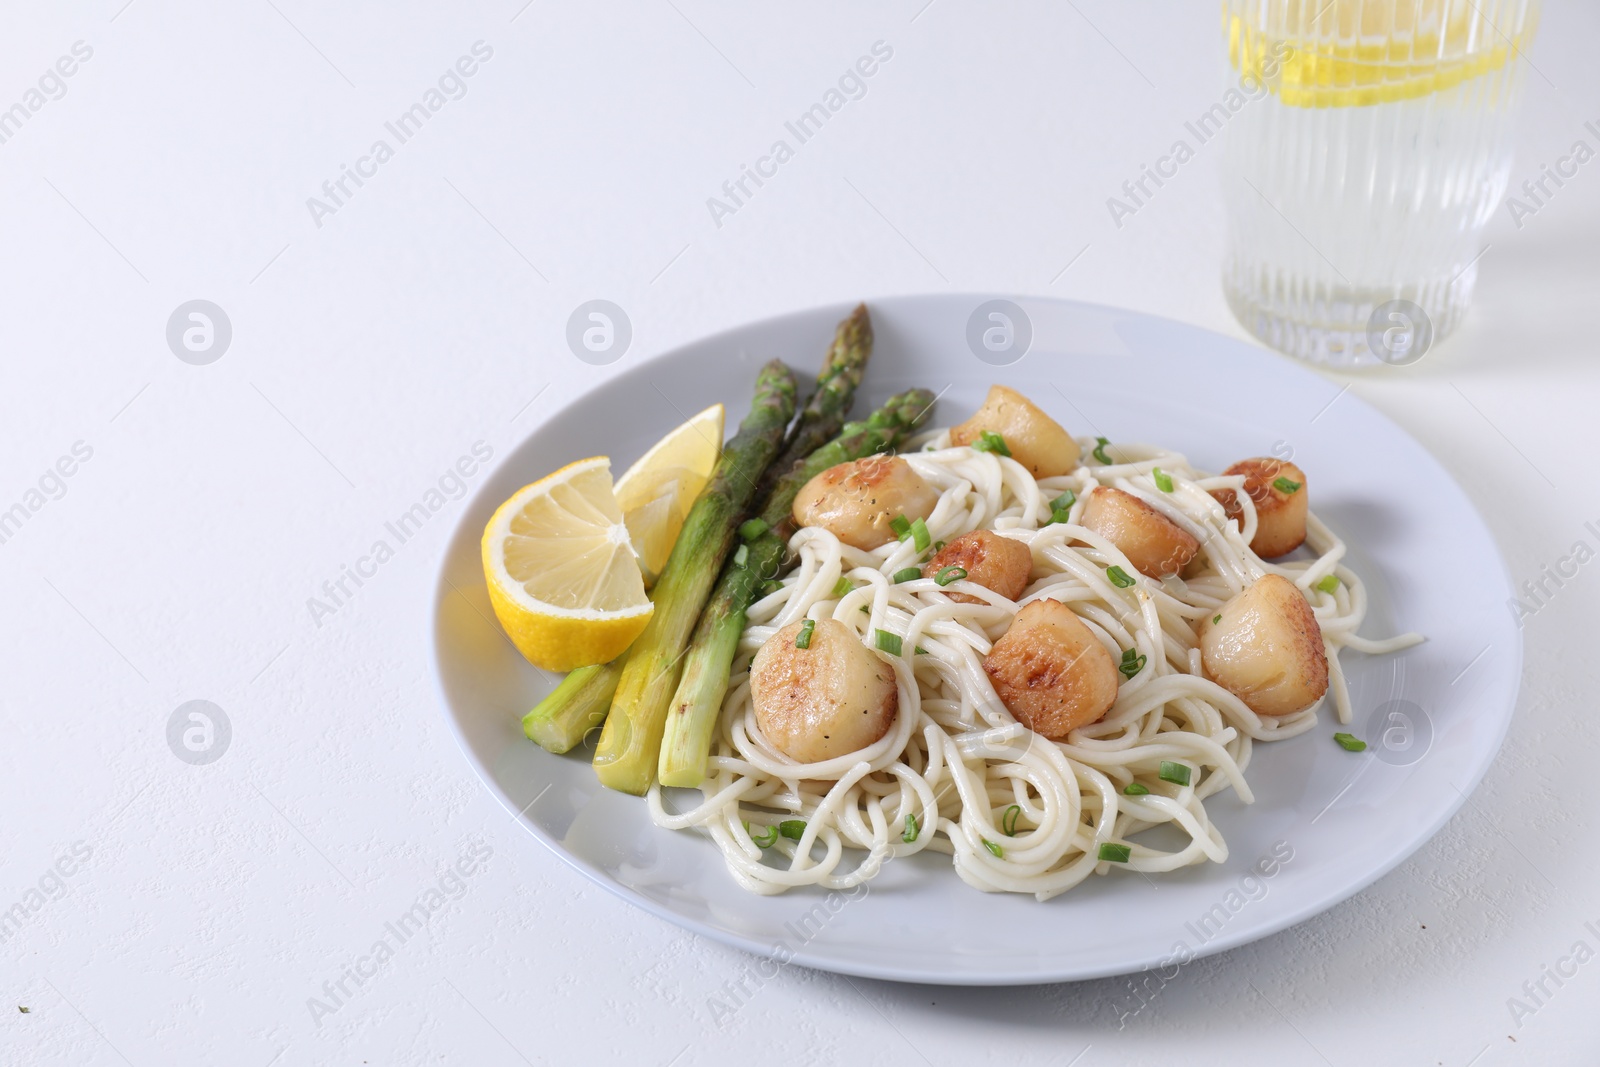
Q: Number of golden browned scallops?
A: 8